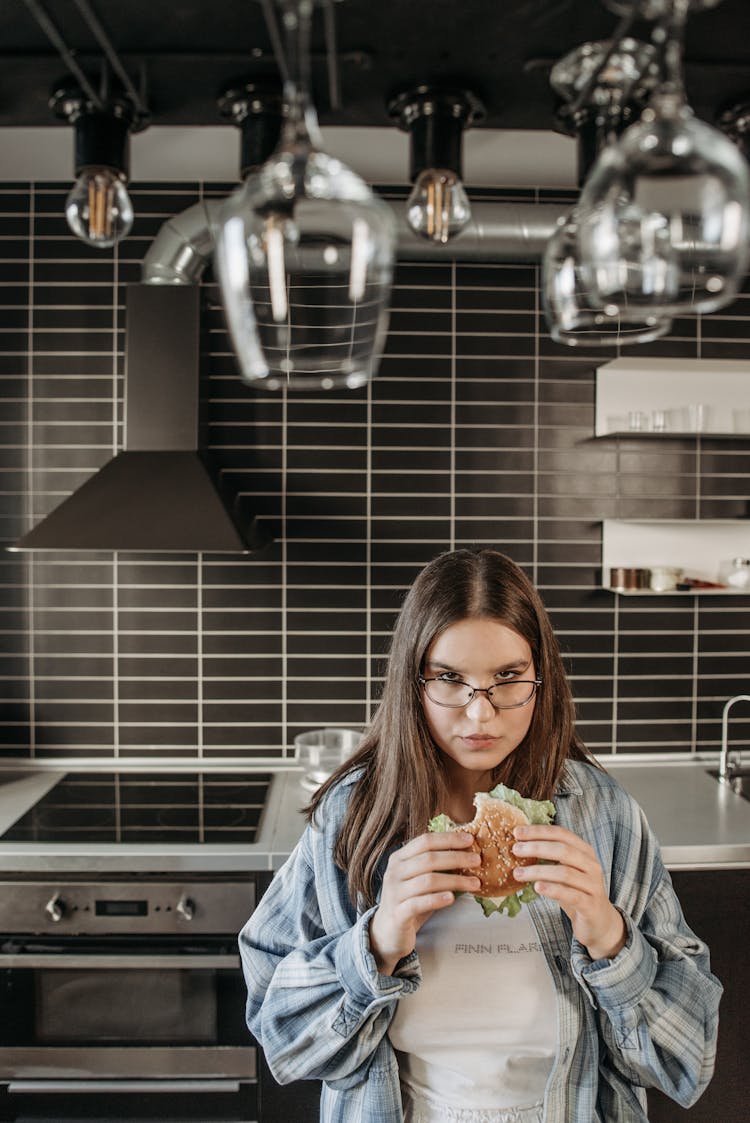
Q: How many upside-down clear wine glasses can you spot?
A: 3